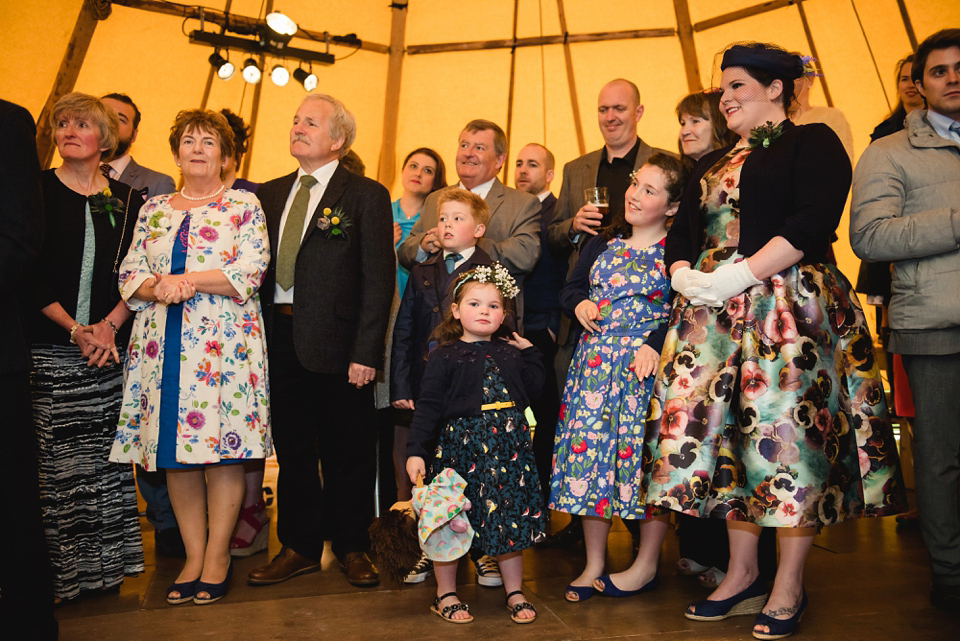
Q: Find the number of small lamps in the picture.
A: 4